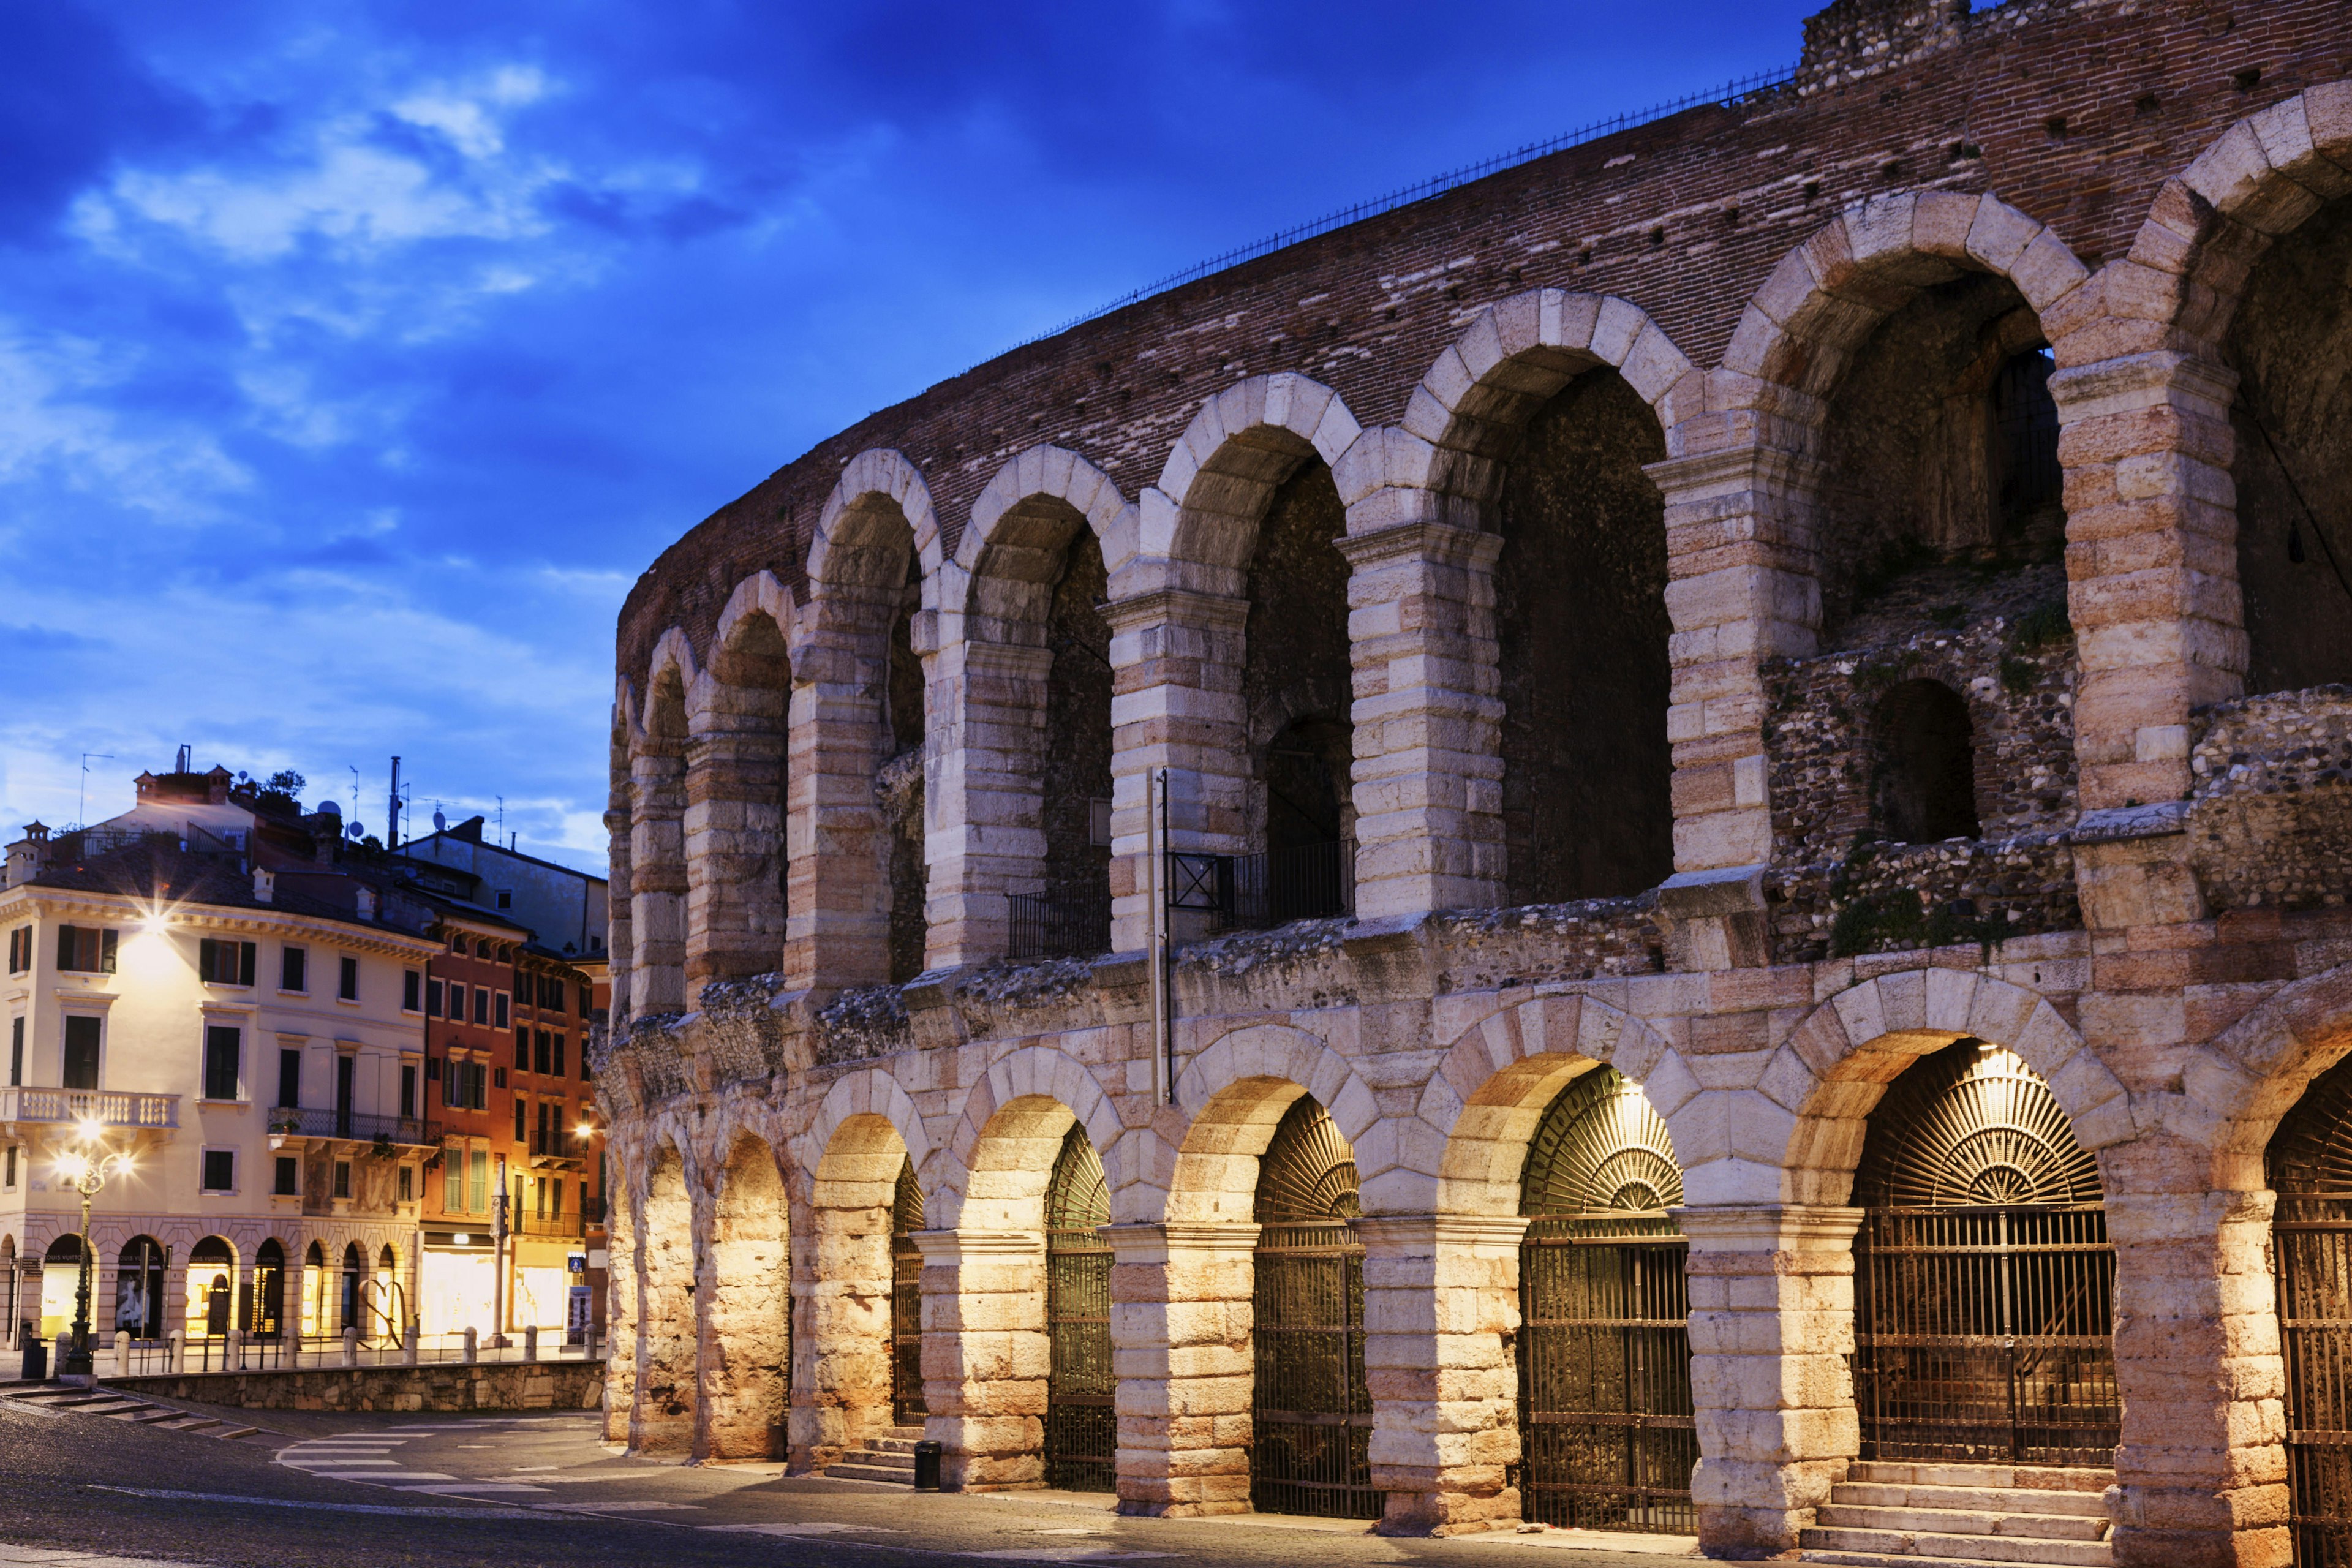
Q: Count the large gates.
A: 6